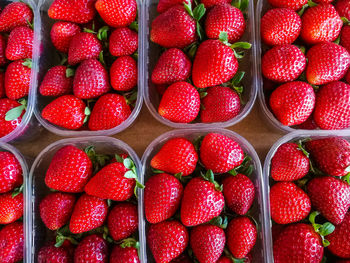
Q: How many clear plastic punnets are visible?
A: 8